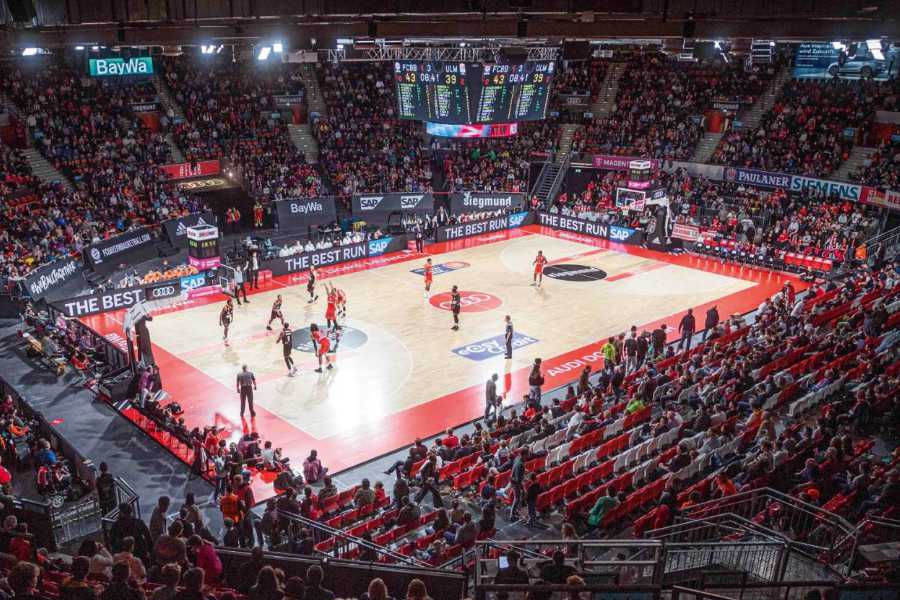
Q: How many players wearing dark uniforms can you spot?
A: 5